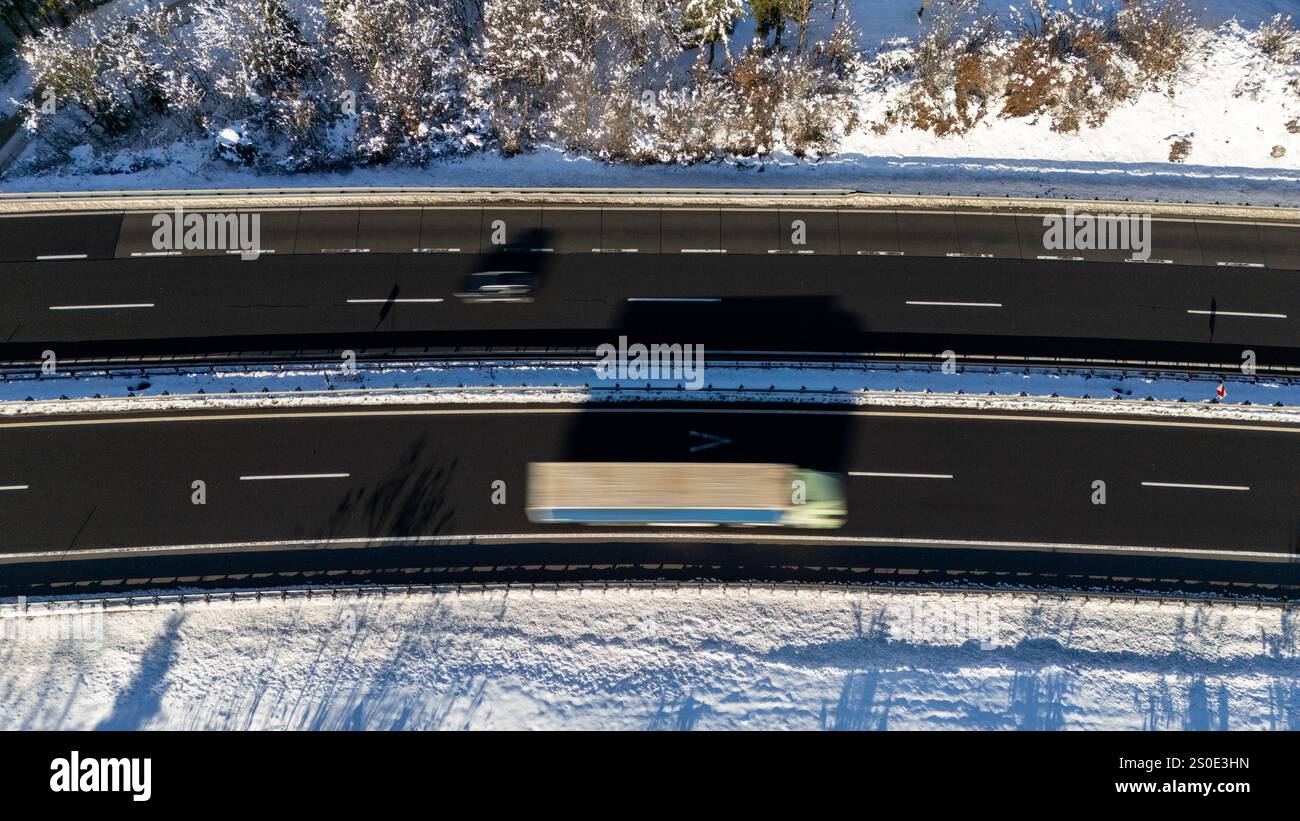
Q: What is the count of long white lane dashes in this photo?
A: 9